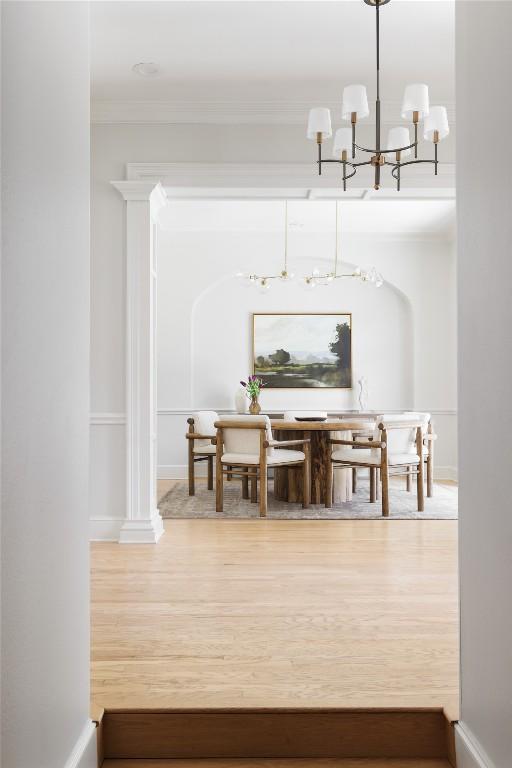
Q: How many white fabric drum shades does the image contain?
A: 6